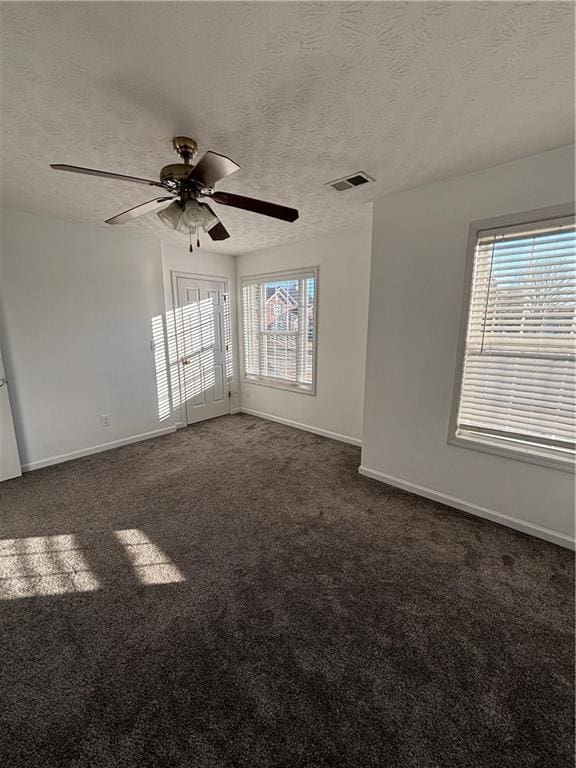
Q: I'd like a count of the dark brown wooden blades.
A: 5